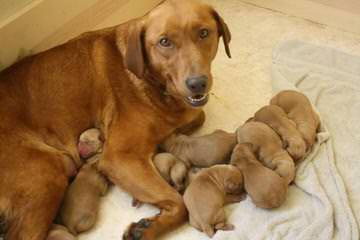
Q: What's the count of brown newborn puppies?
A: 9